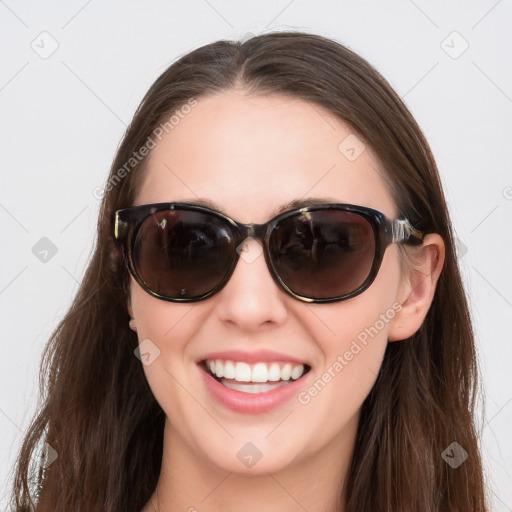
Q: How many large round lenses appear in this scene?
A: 2